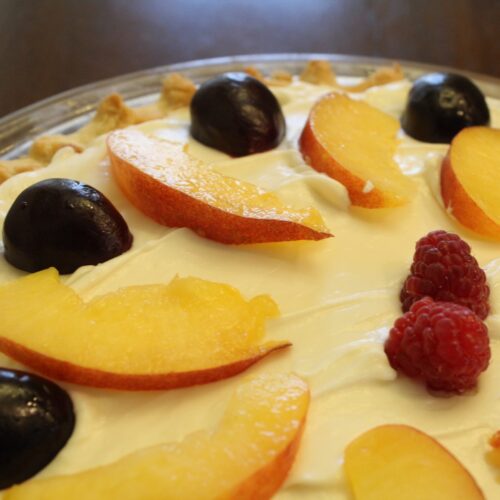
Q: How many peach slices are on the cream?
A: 6